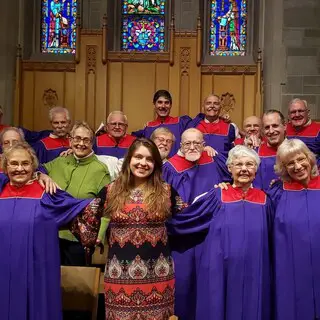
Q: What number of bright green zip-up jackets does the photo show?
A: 1